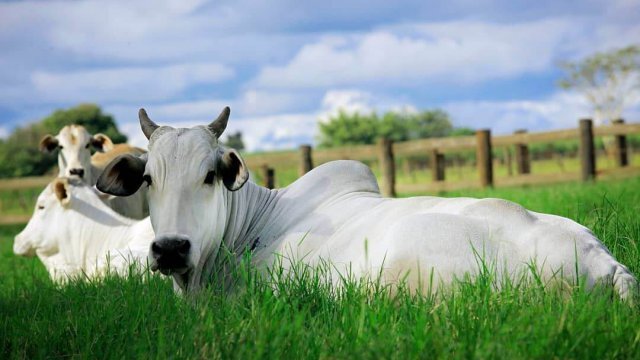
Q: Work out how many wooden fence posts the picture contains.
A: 8